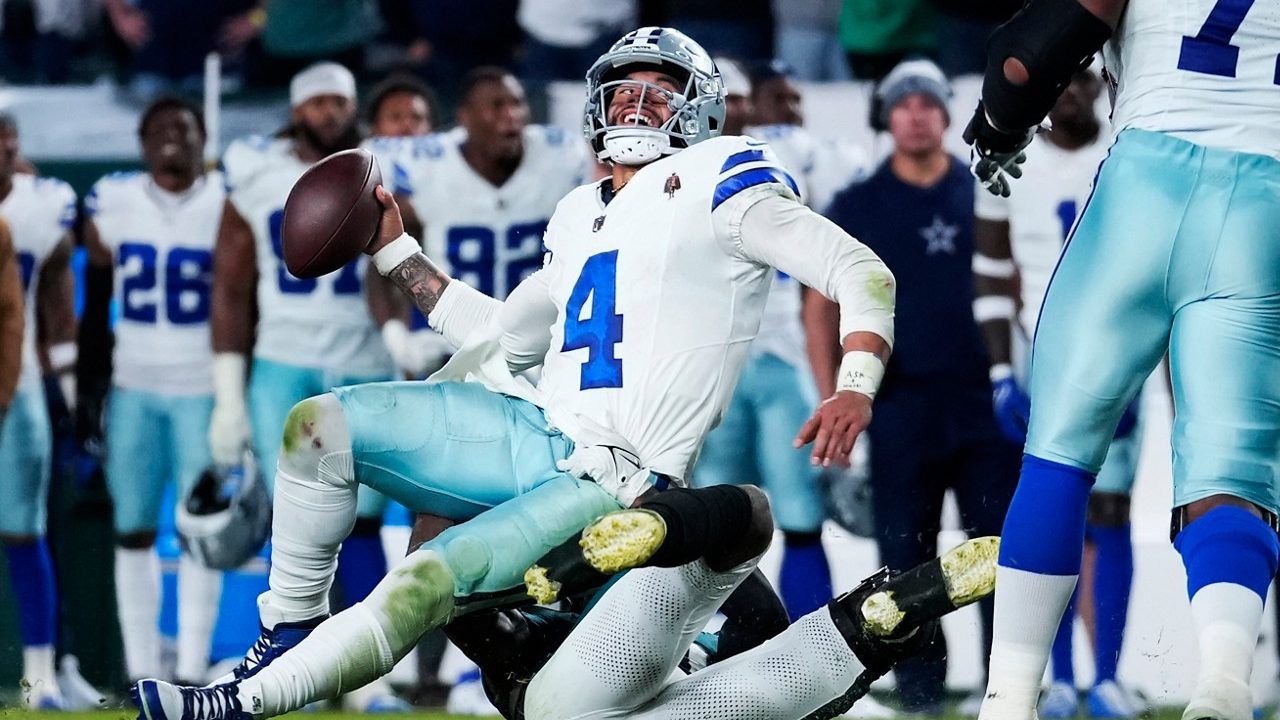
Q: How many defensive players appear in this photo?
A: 1